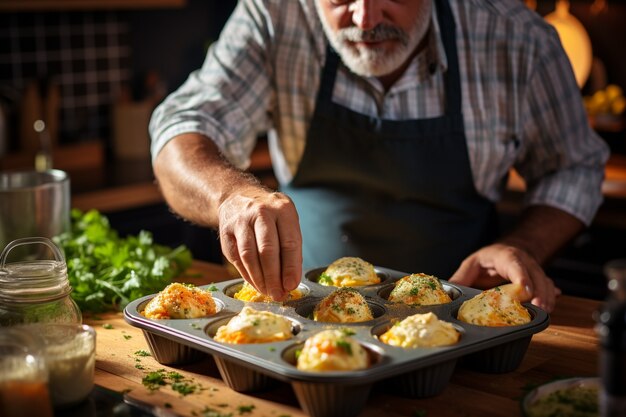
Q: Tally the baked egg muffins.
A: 9